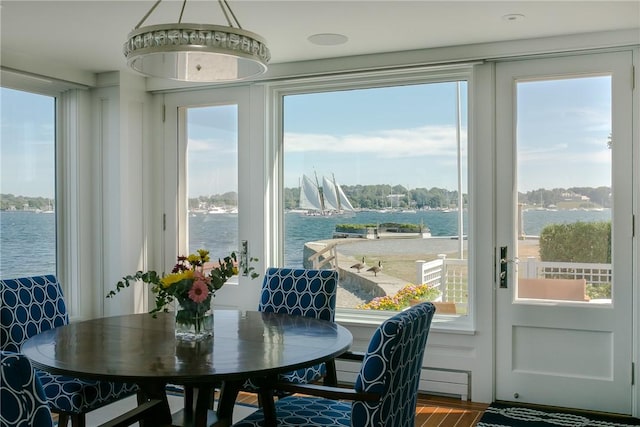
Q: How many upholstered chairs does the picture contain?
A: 4